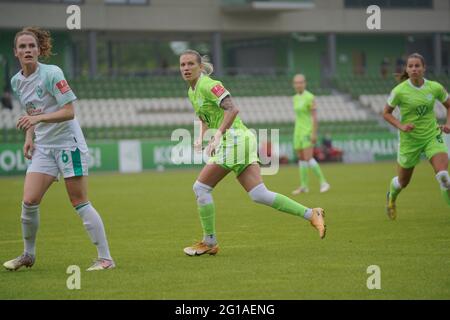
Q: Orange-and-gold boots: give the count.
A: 2